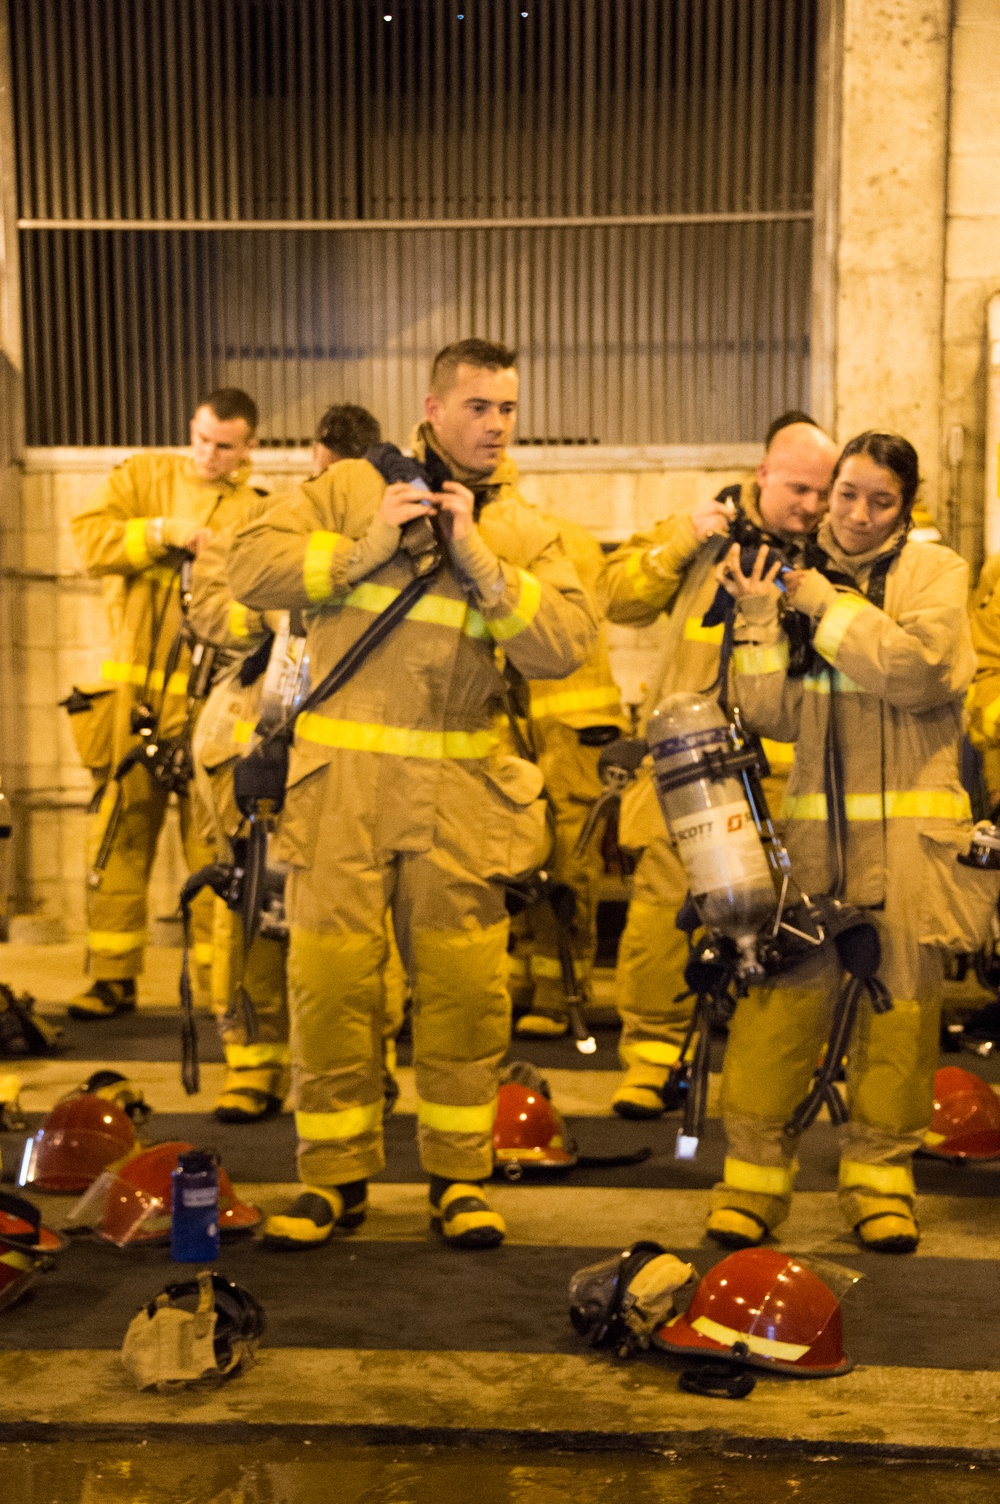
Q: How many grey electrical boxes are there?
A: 1